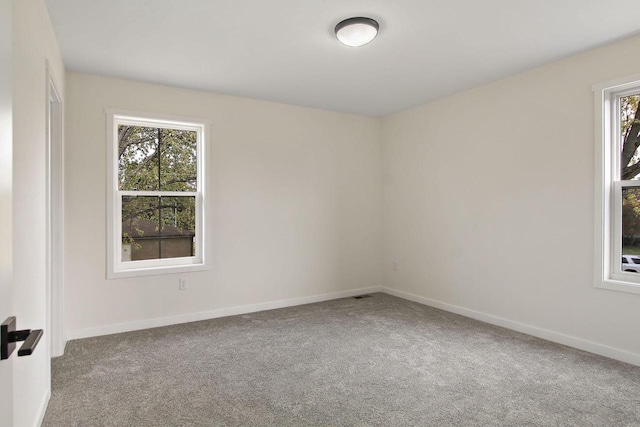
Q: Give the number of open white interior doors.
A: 1